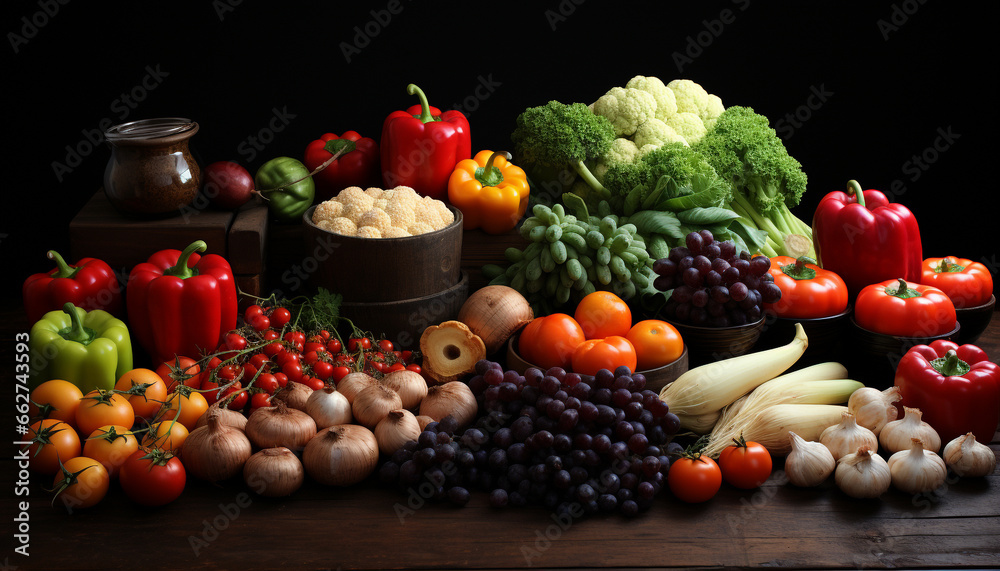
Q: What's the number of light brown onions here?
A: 14